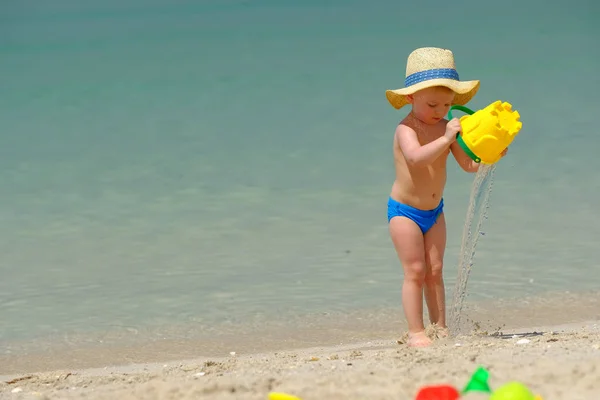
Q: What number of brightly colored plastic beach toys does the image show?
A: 5